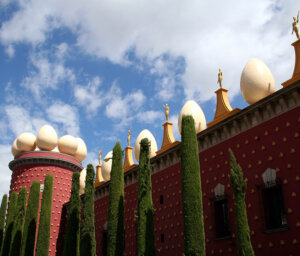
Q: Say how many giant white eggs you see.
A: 10